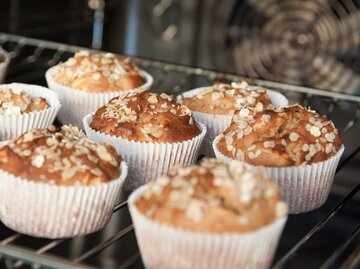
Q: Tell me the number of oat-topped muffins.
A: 7